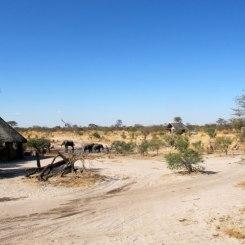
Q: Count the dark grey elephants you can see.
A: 3